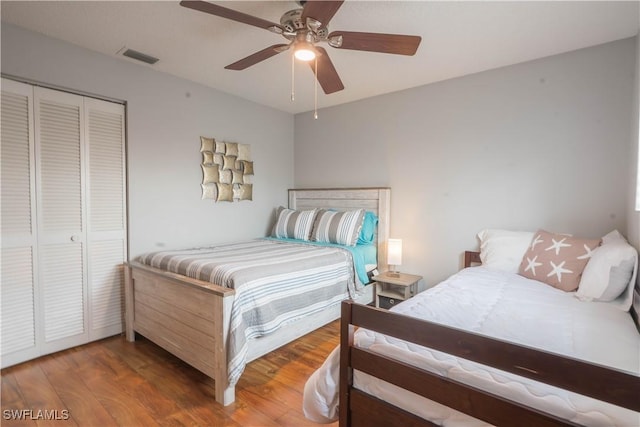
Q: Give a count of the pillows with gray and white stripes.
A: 2